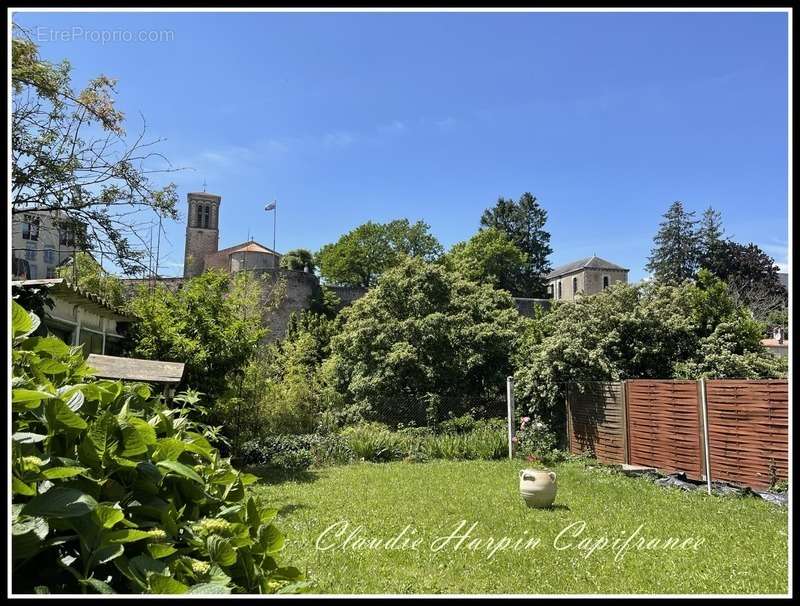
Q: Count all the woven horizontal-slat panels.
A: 3